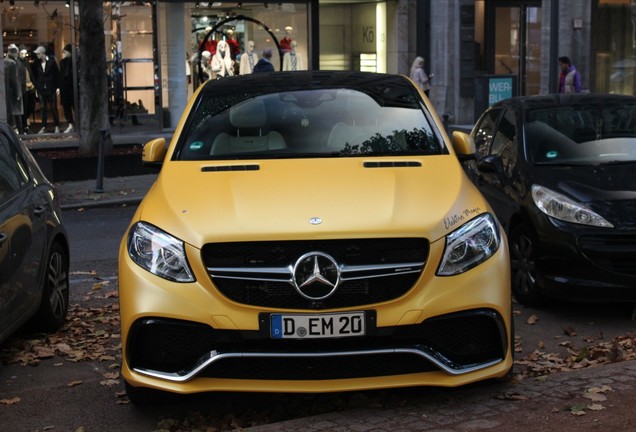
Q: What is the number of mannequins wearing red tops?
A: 3